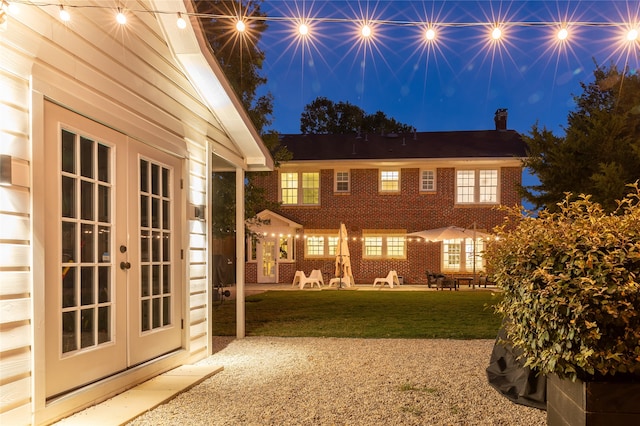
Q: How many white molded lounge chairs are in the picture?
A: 4